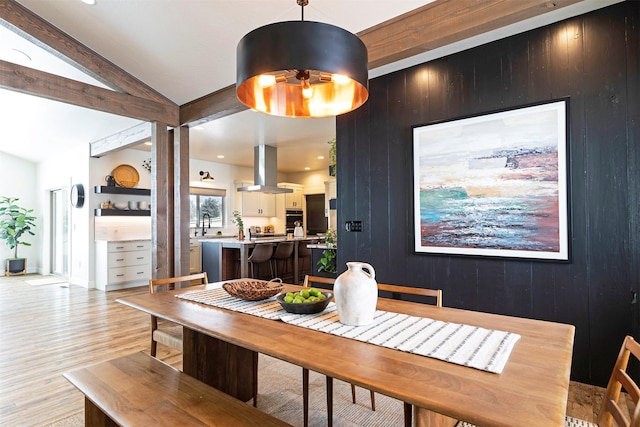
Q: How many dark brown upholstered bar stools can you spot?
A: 3